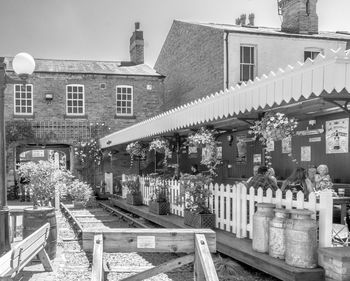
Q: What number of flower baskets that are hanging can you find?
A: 4